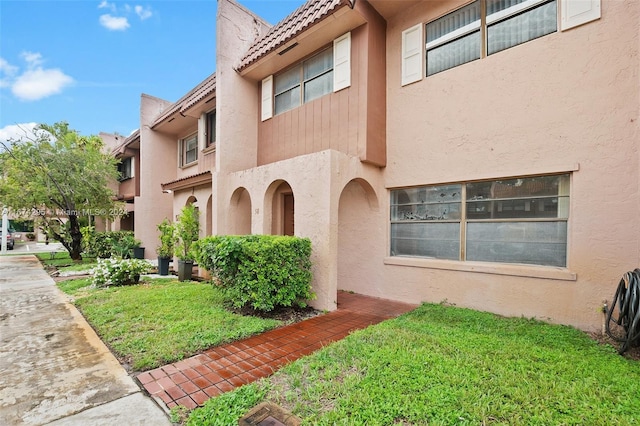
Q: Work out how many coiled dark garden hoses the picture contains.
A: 1